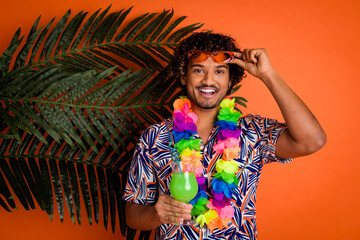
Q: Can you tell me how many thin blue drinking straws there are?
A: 1